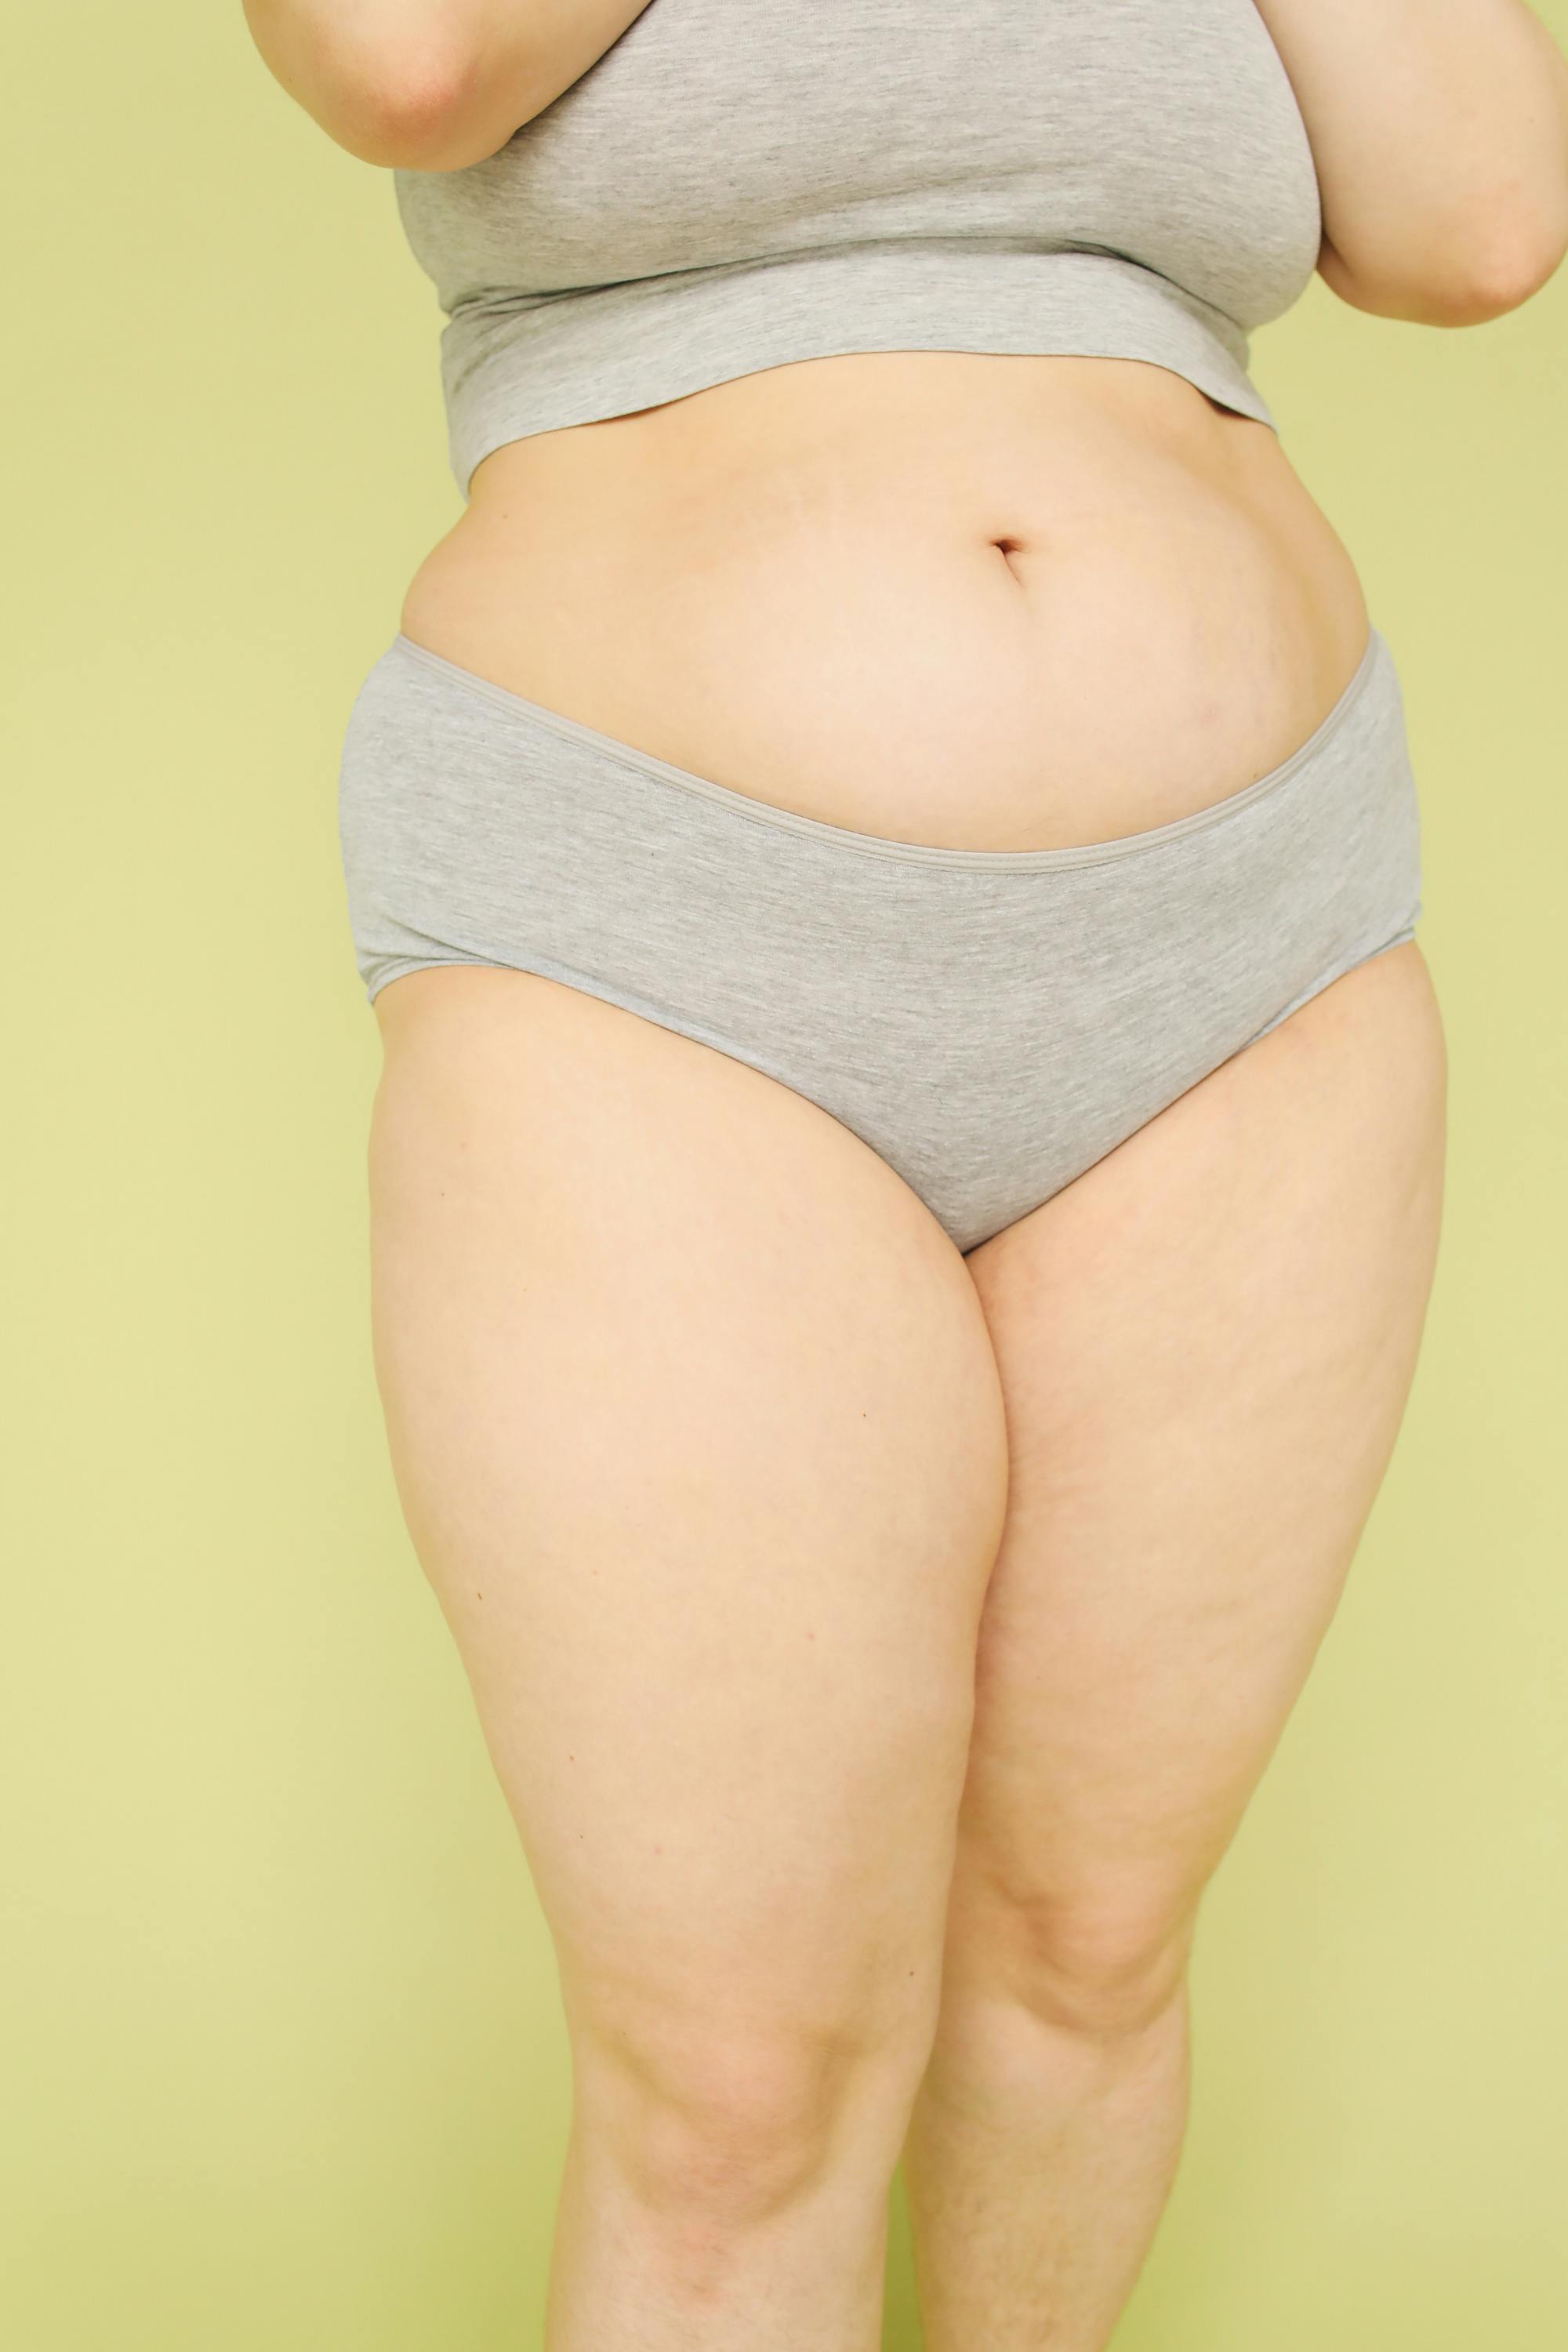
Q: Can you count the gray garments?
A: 2